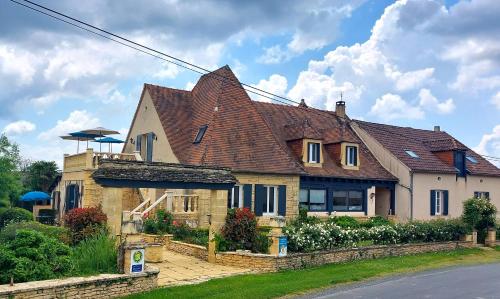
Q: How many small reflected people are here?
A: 0